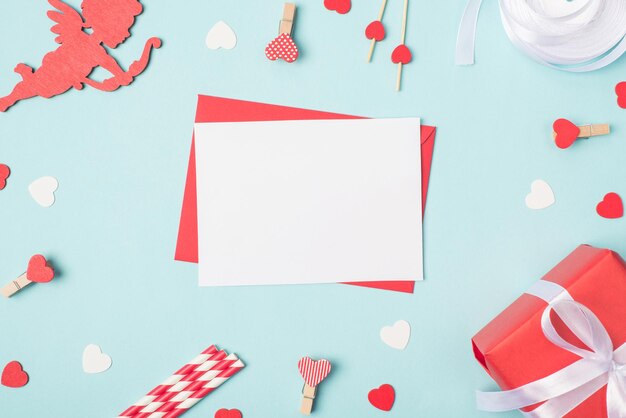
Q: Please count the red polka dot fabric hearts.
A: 1